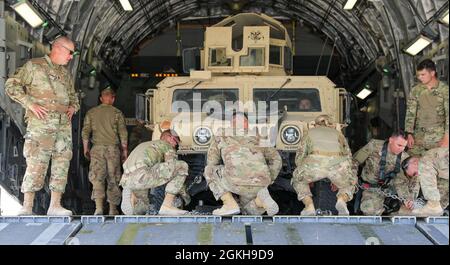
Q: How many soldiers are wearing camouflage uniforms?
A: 8